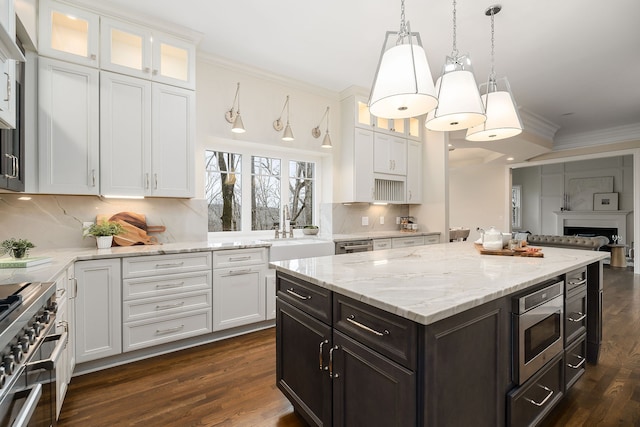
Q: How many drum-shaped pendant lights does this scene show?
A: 3